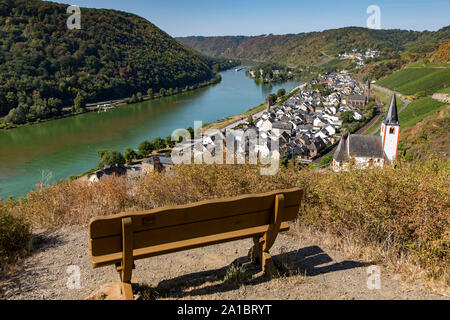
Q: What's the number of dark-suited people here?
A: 0